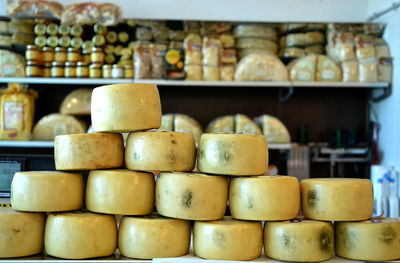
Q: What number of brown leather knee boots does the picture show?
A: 0